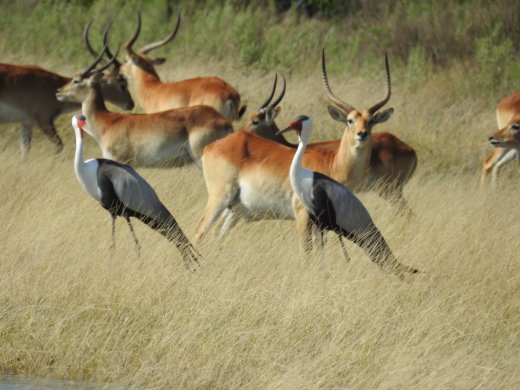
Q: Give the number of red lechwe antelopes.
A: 7